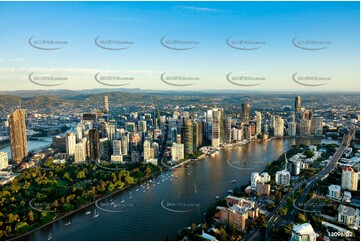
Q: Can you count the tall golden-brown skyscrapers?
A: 1